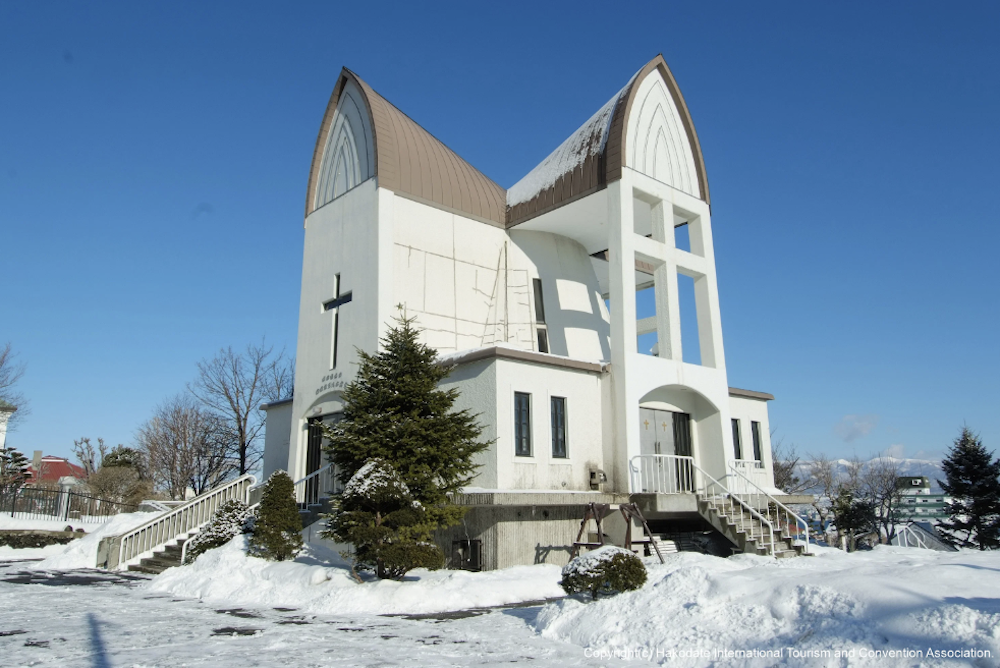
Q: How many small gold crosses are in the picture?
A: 2